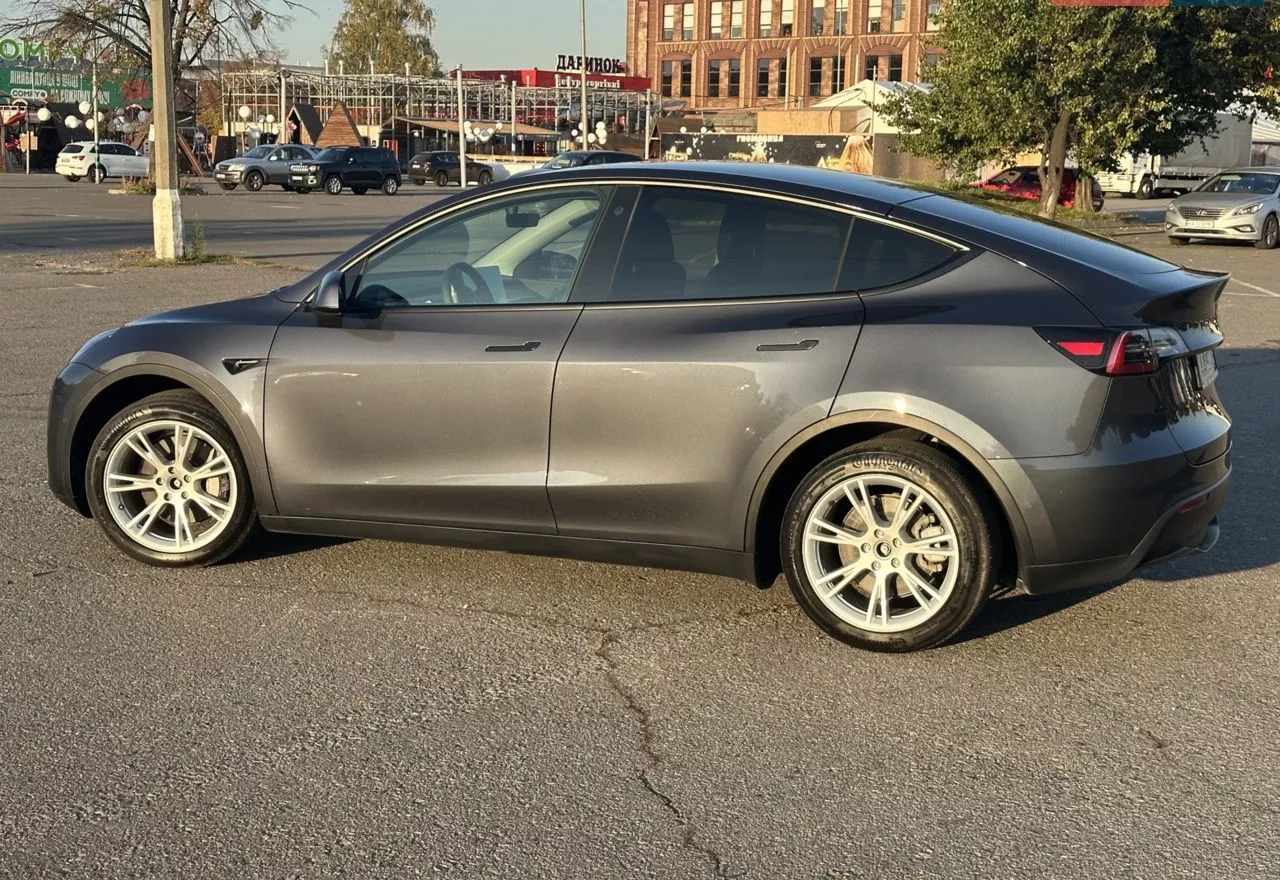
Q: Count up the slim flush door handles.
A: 2